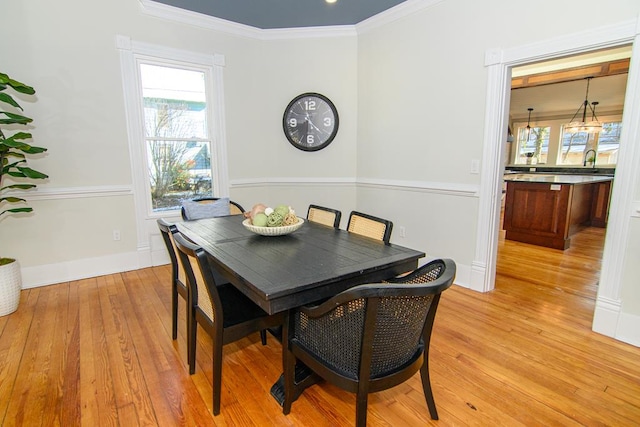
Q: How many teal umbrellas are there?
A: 0